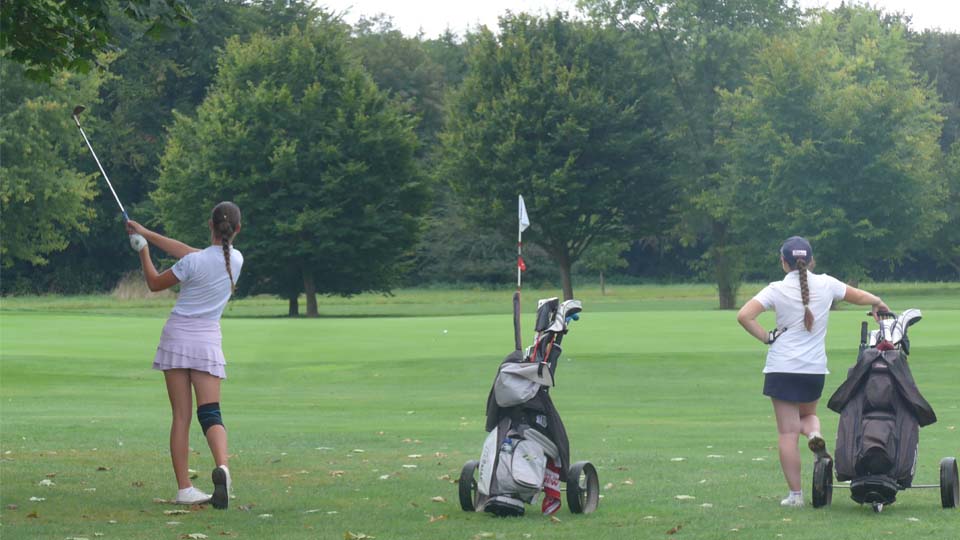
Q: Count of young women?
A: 2